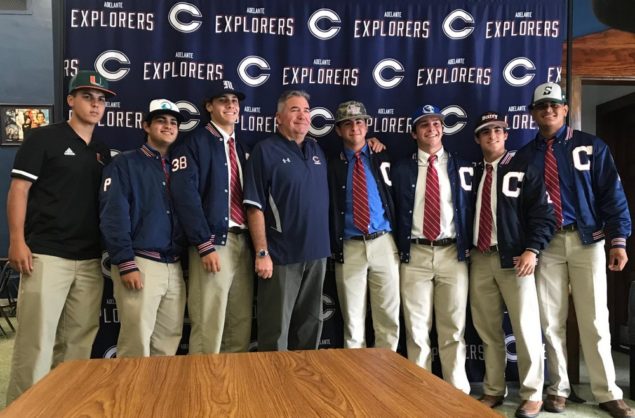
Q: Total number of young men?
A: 7